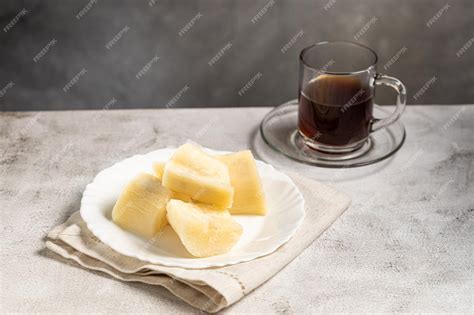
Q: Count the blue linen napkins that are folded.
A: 0